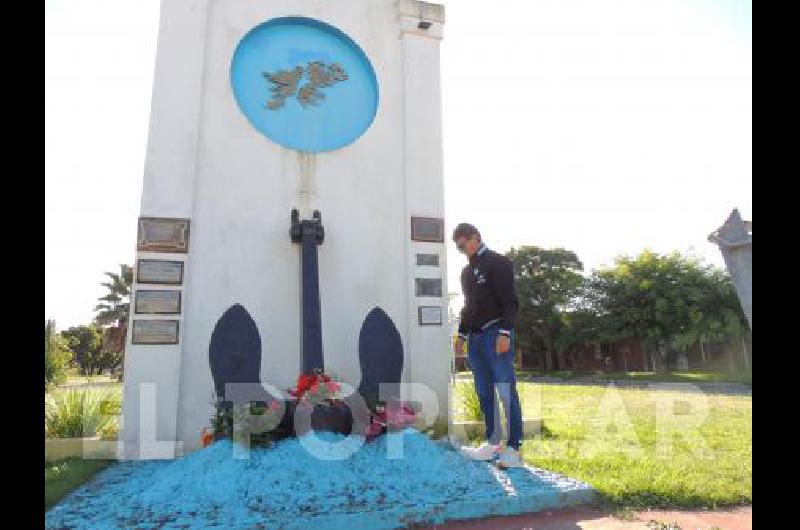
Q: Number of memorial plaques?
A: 8